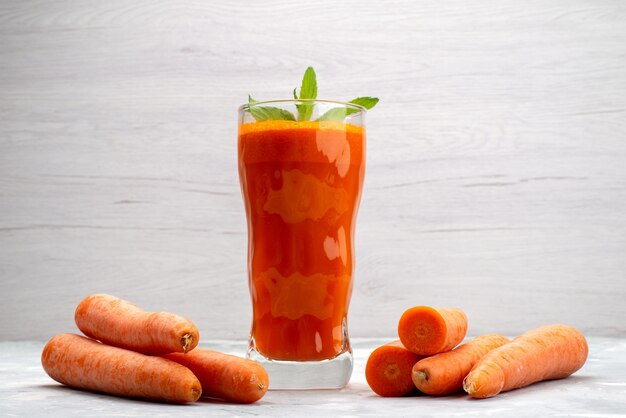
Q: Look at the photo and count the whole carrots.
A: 5